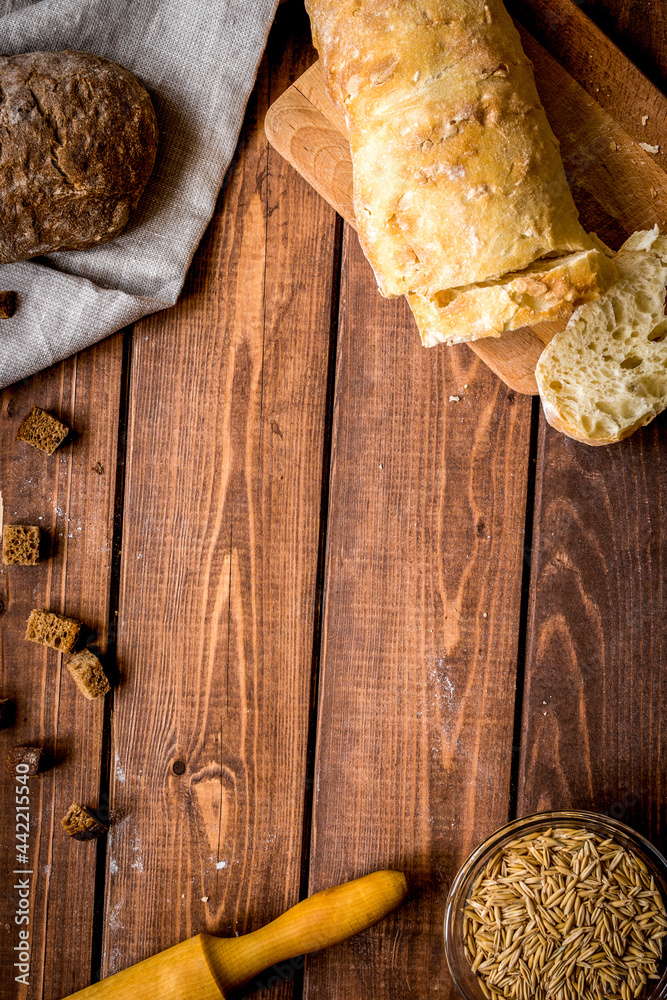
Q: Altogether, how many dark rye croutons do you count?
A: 8